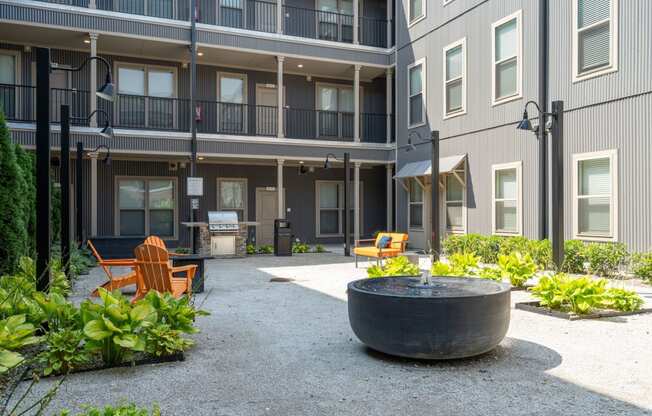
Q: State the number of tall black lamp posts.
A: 6